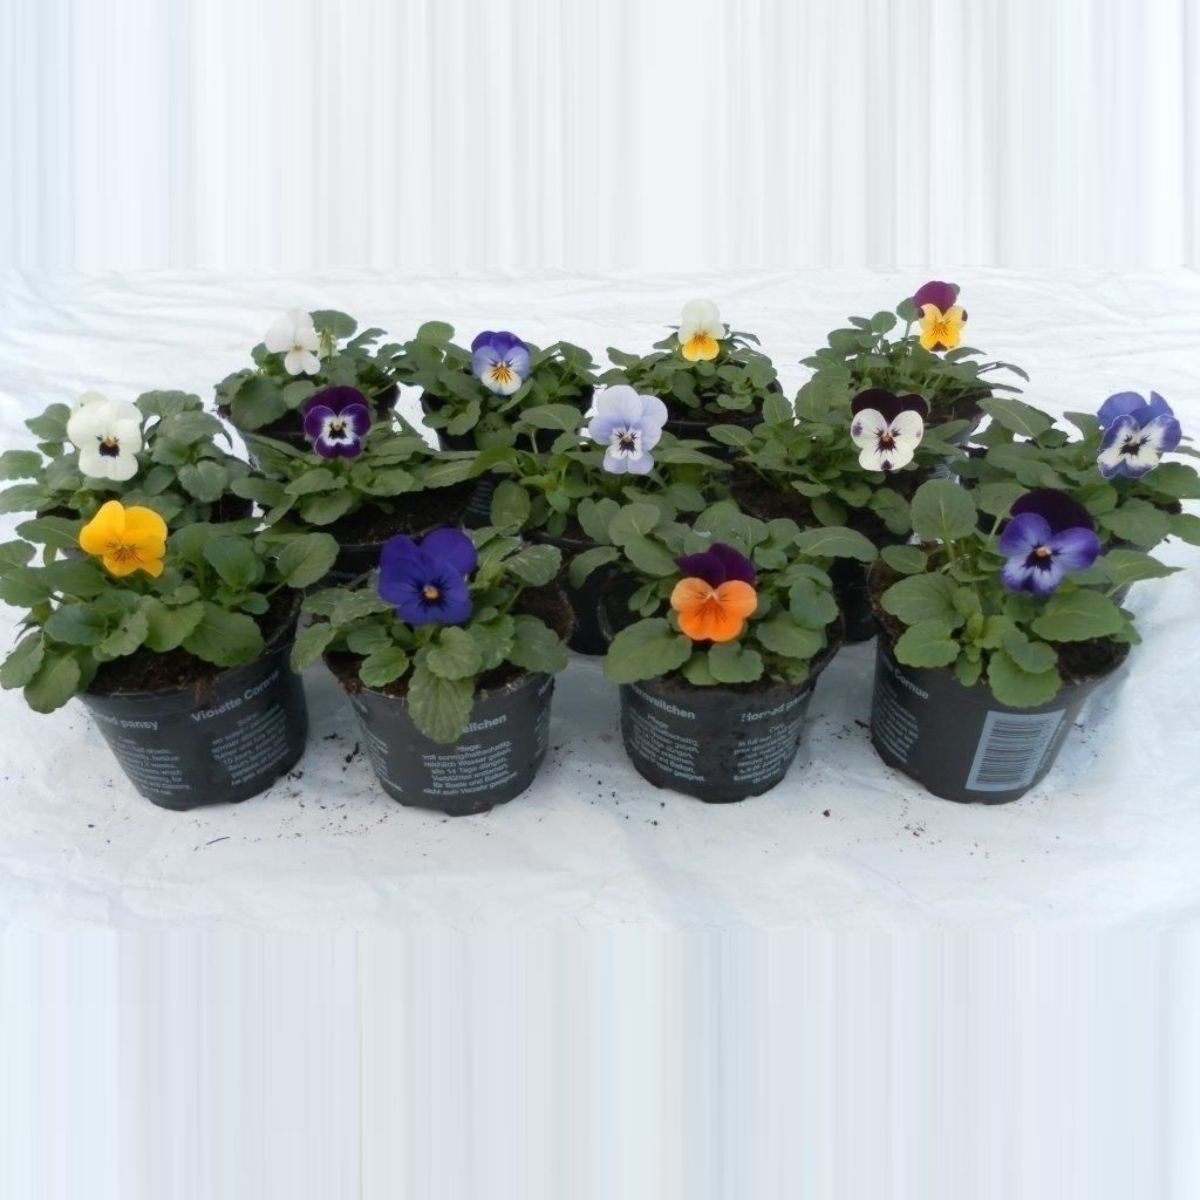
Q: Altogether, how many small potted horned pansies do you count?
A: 13